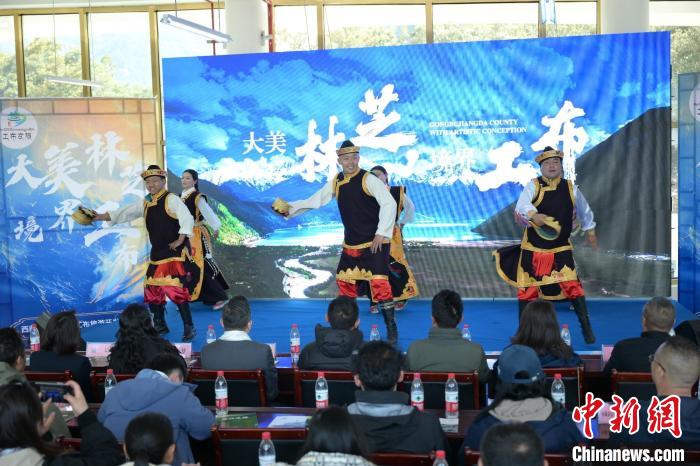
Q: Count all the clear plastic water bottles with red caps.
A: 14